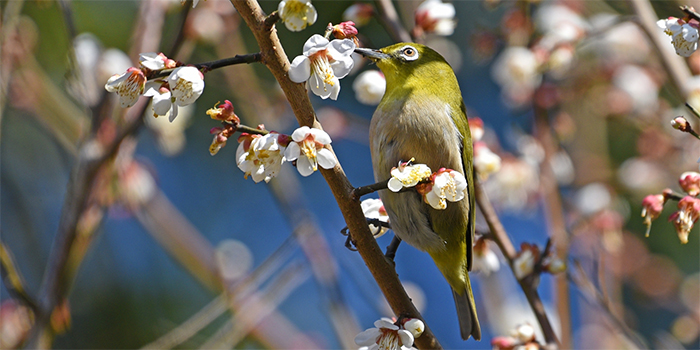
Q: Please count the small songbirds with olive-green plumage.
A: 1